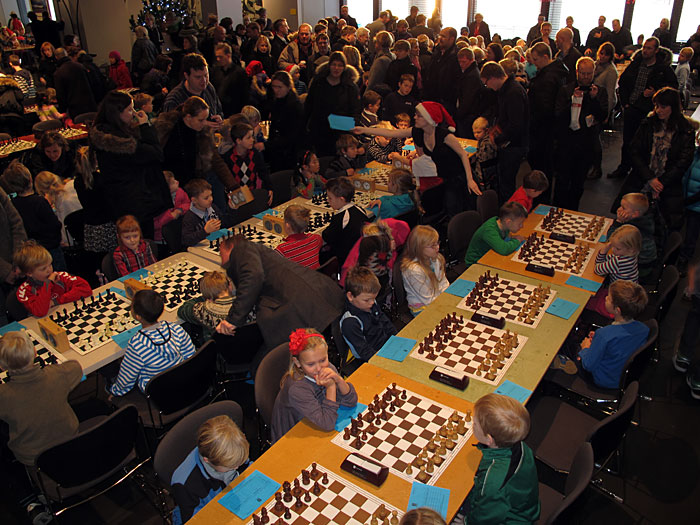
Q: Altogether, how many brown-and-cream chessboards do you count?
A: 6